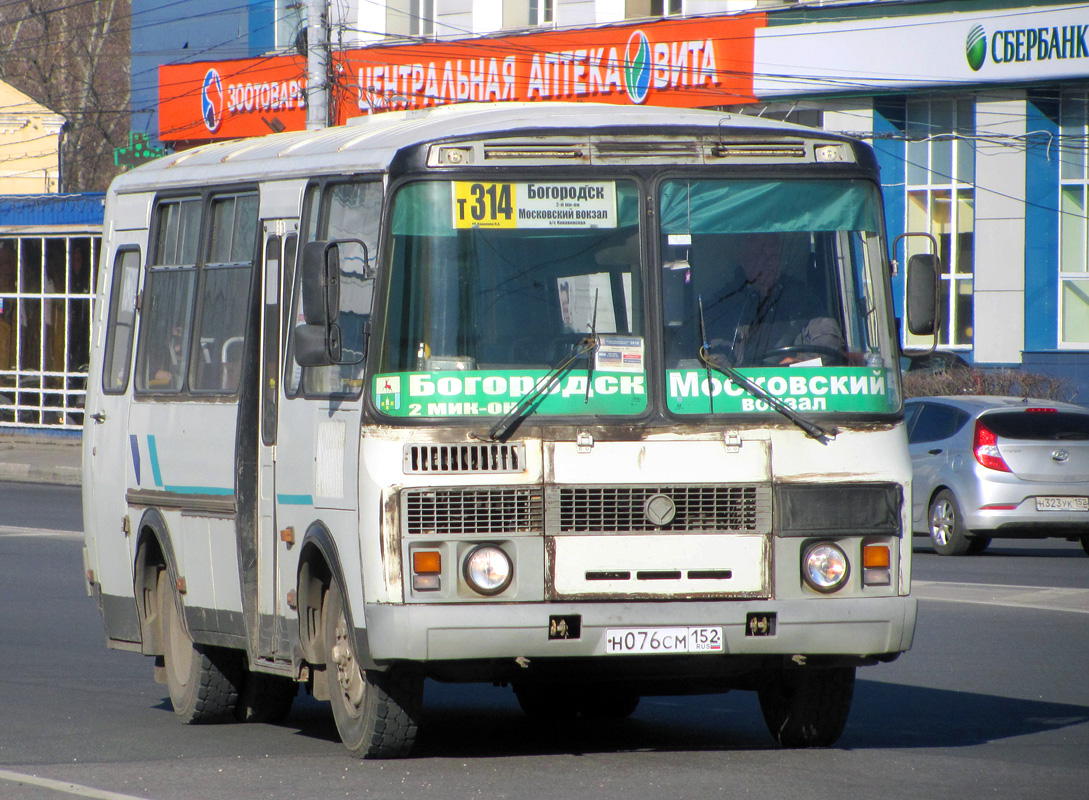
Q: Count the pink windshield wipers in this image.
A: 0